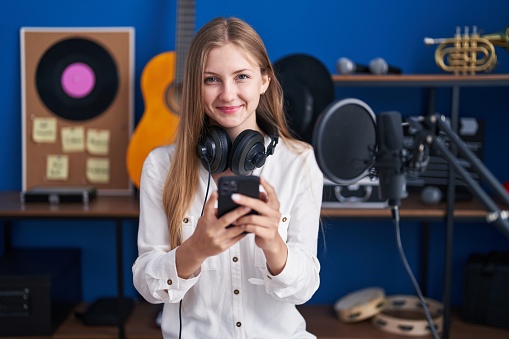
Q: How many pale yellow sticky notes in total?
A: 5